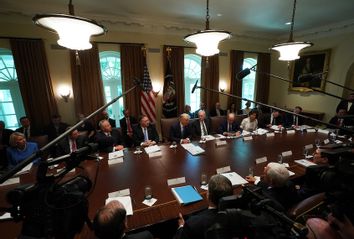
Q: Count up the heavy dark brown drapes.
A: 7